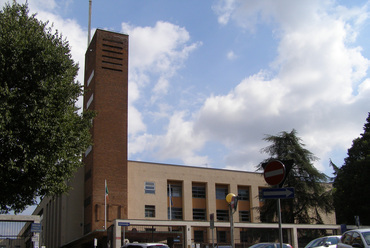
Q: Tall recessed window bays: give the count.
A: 5